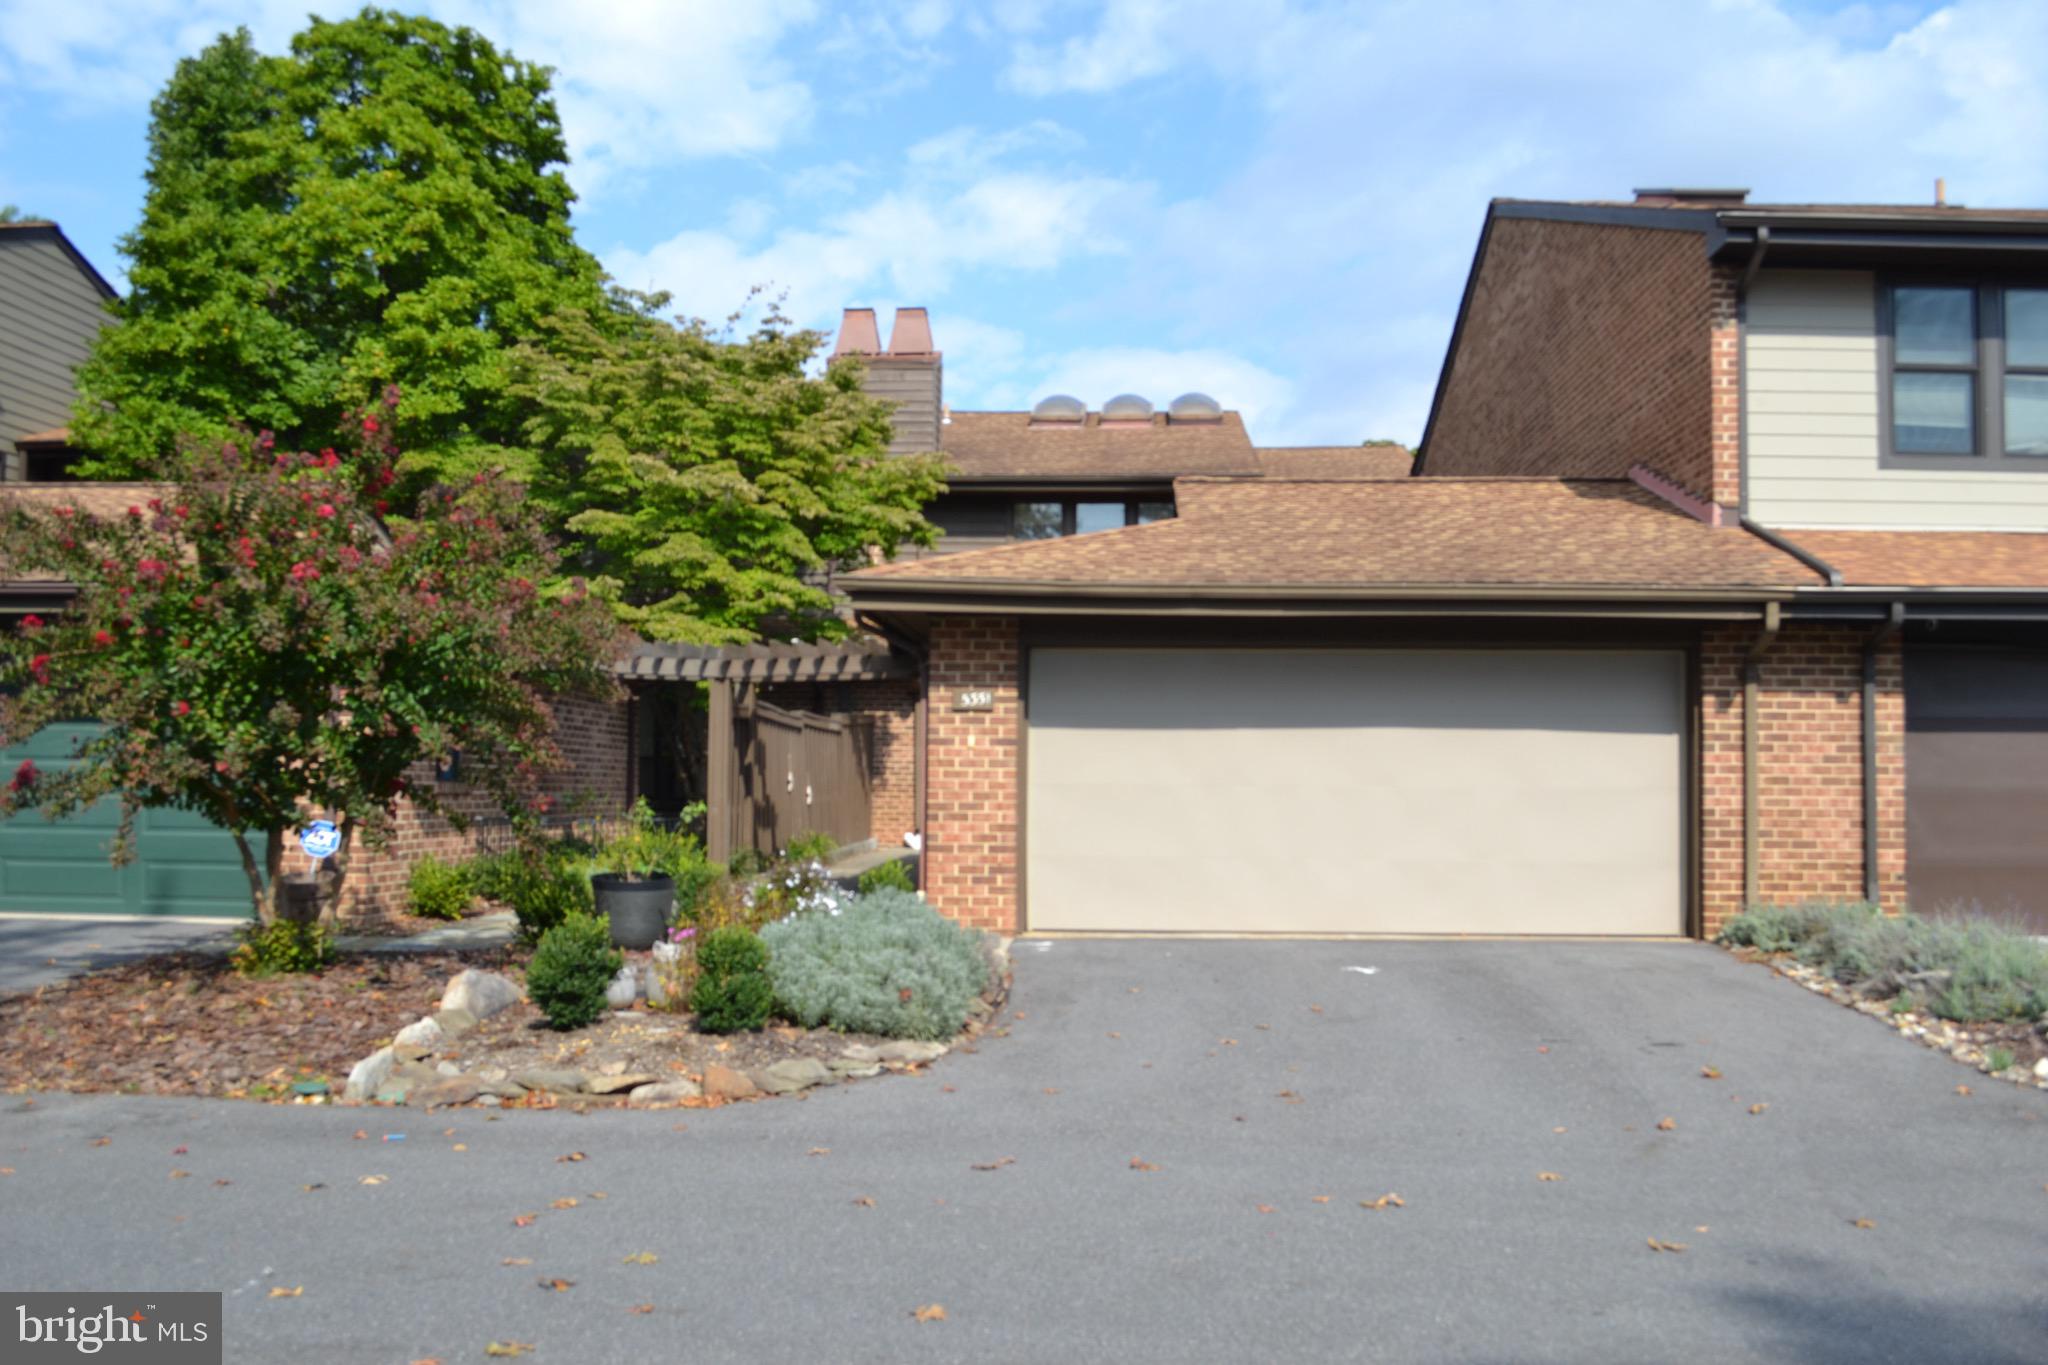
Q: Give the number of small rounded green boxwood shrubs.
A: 2